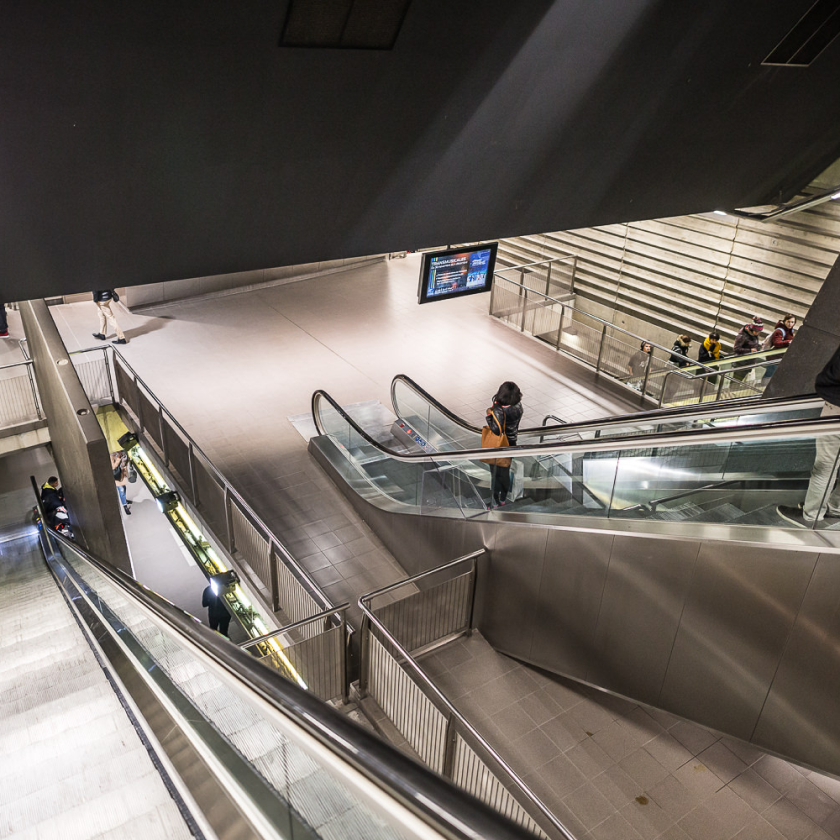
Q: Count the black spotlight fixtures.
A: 3